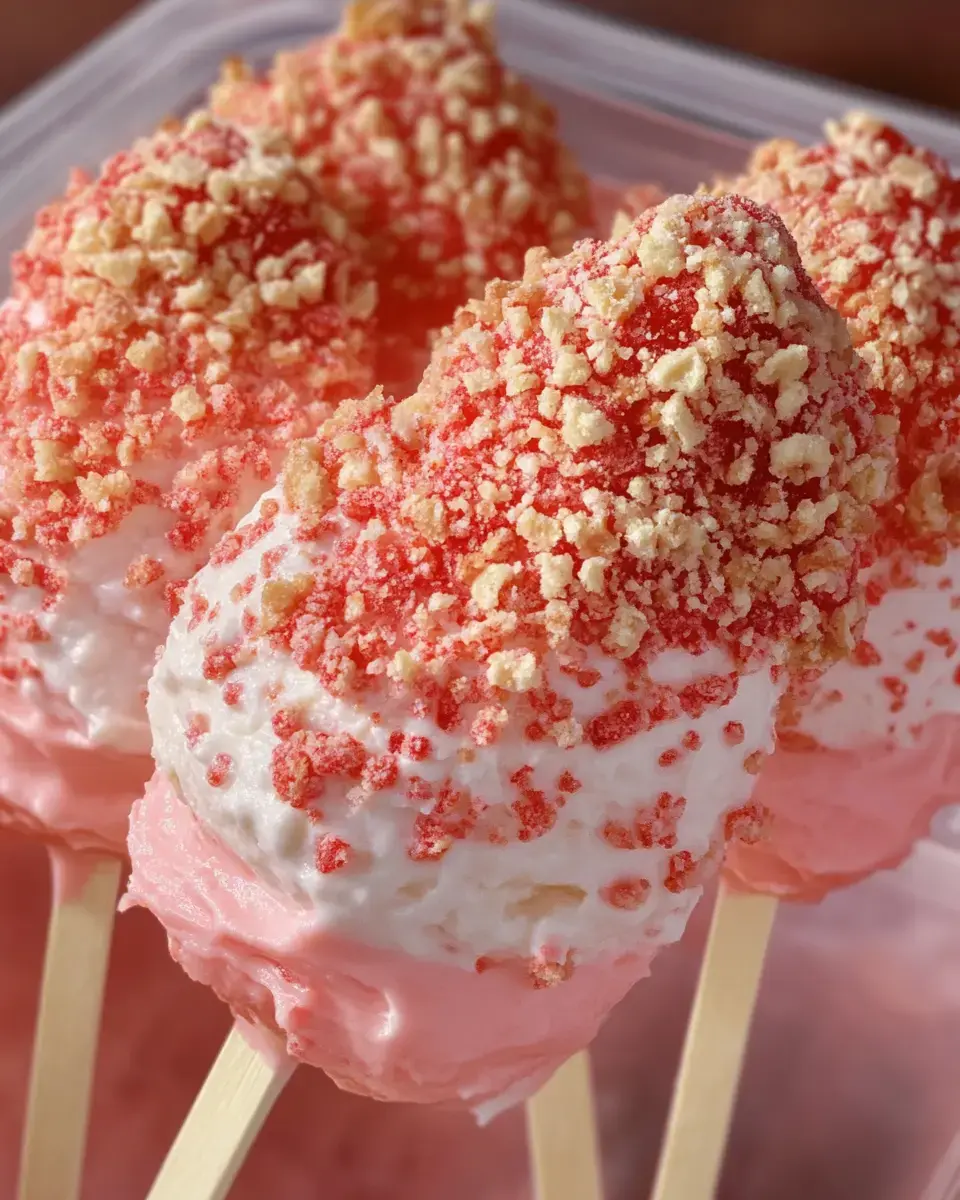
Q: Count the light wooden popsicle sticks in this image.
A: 4